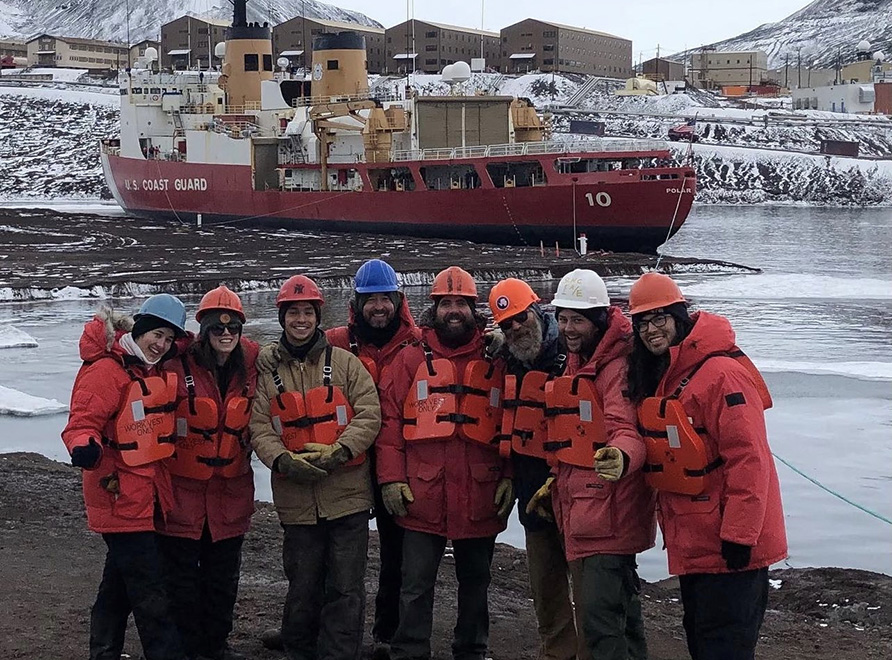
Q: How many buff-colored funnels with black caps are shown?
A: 2